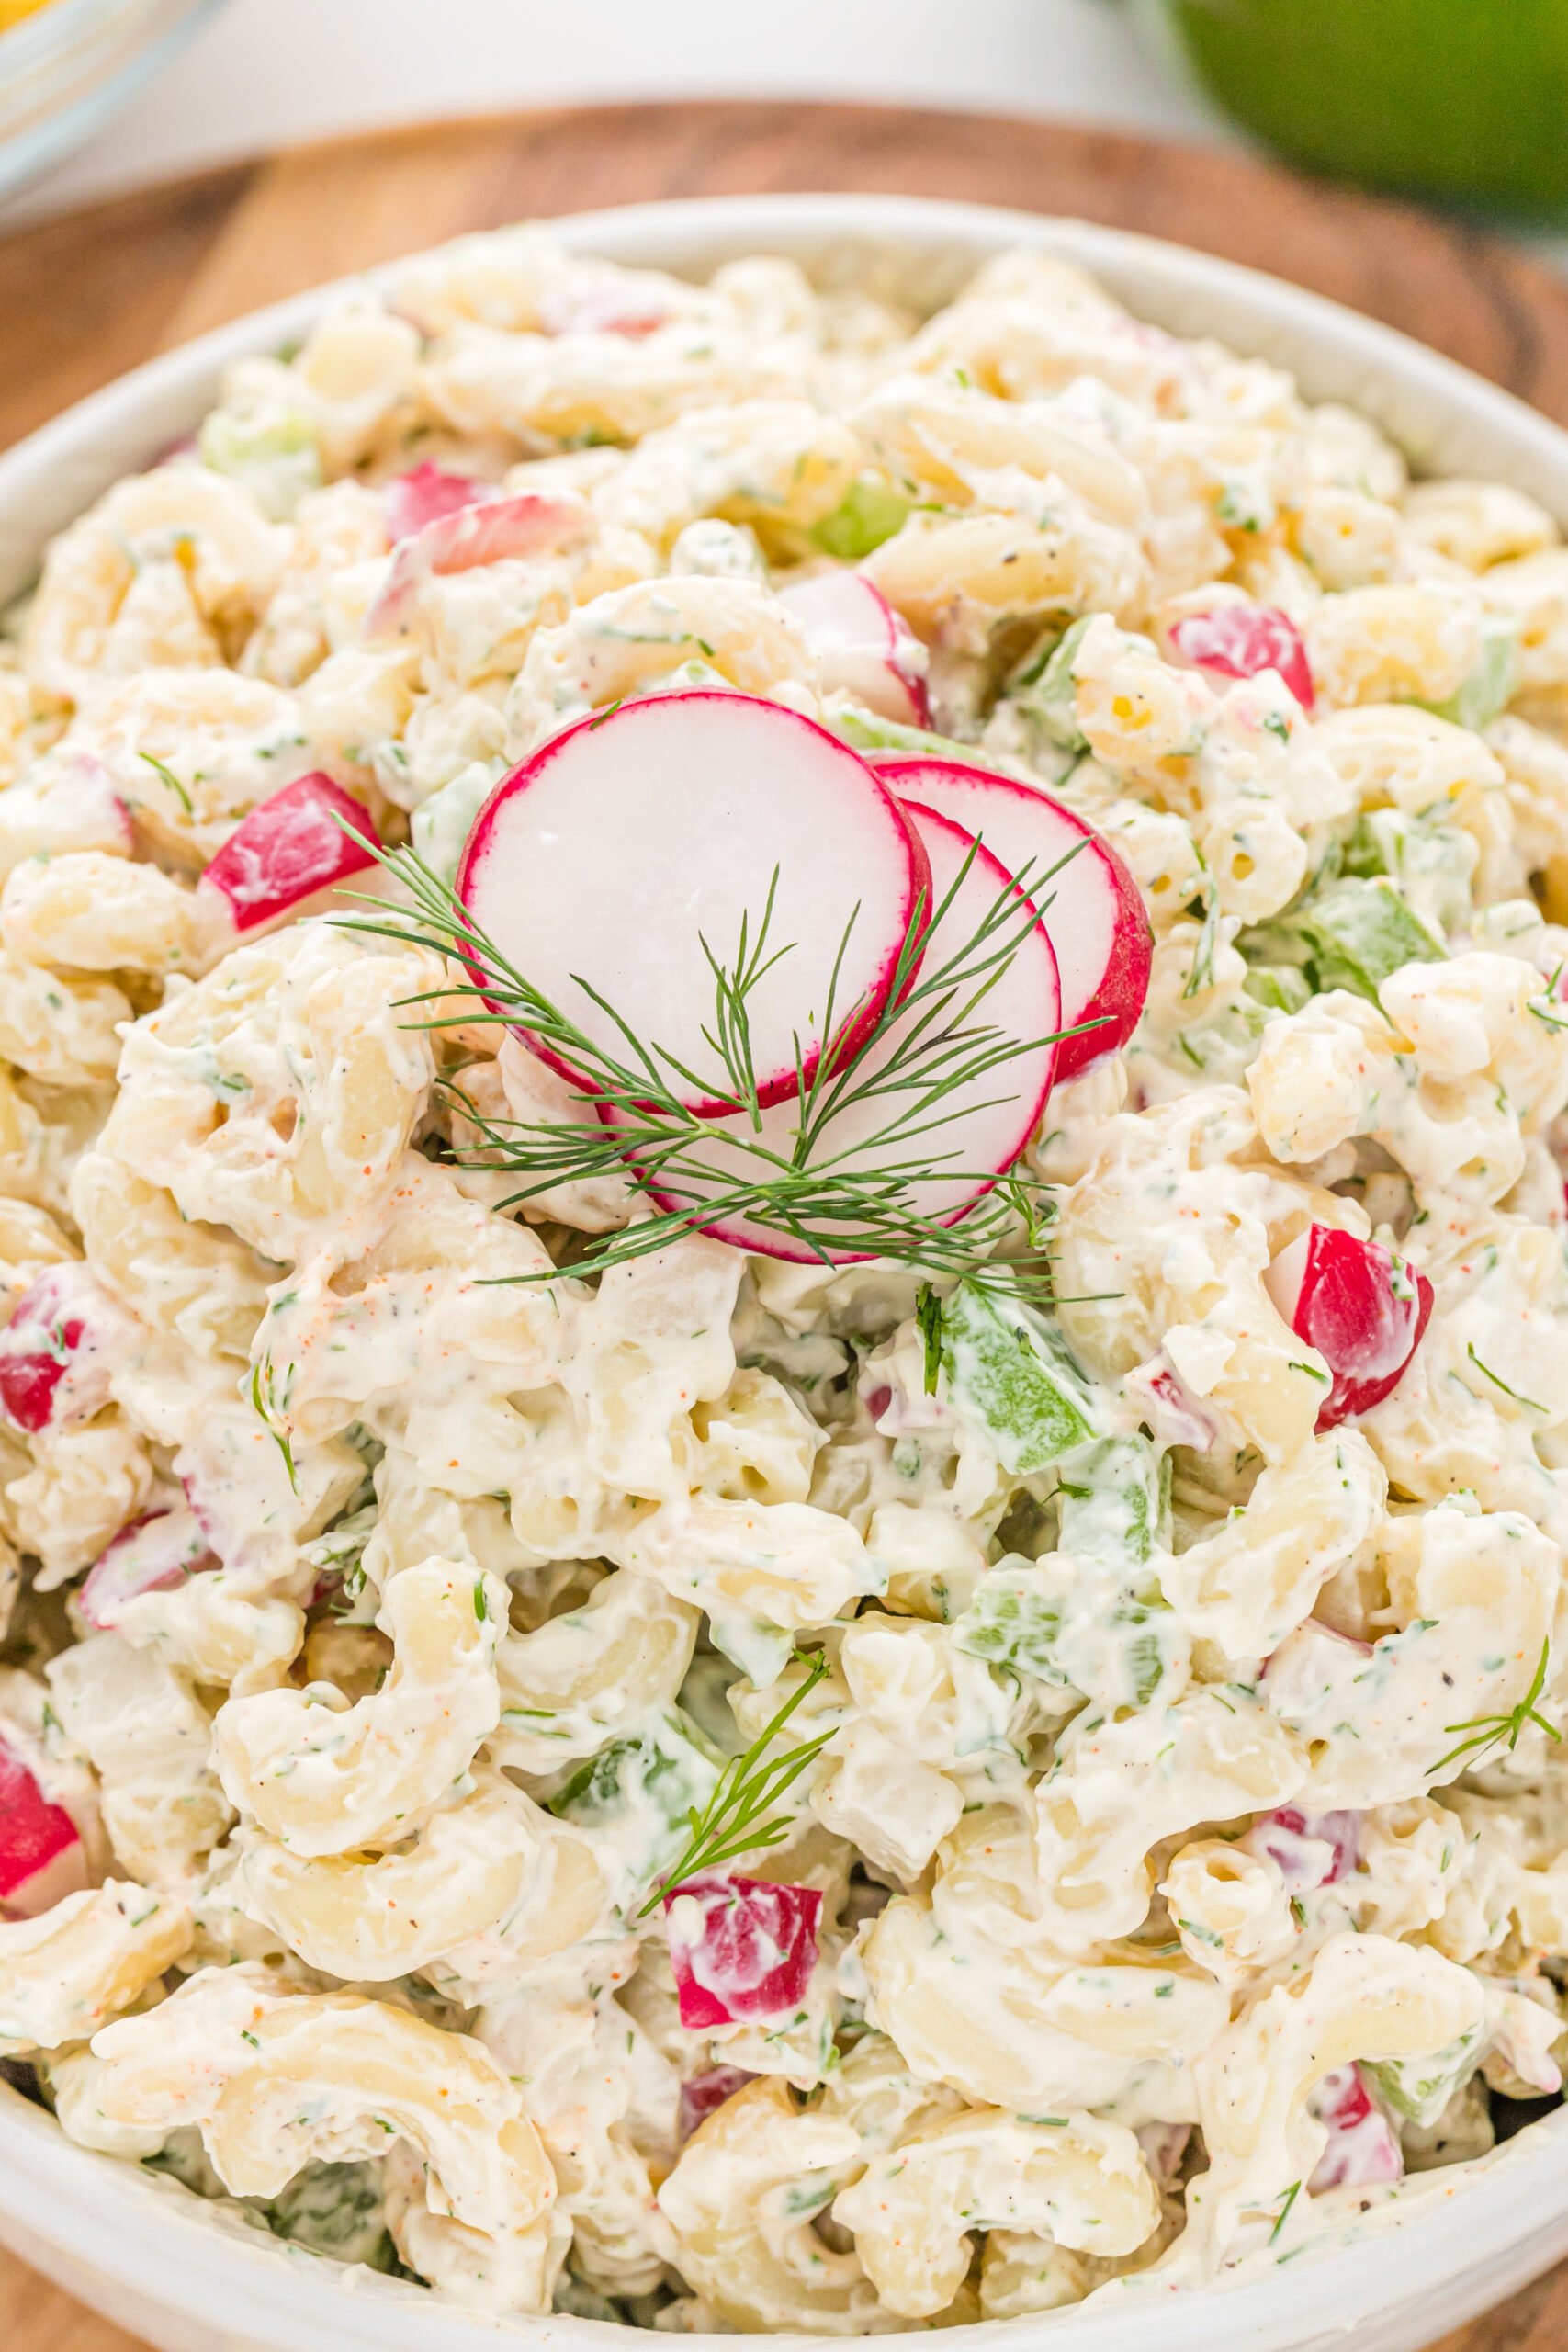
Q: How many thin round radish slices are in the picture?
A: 3